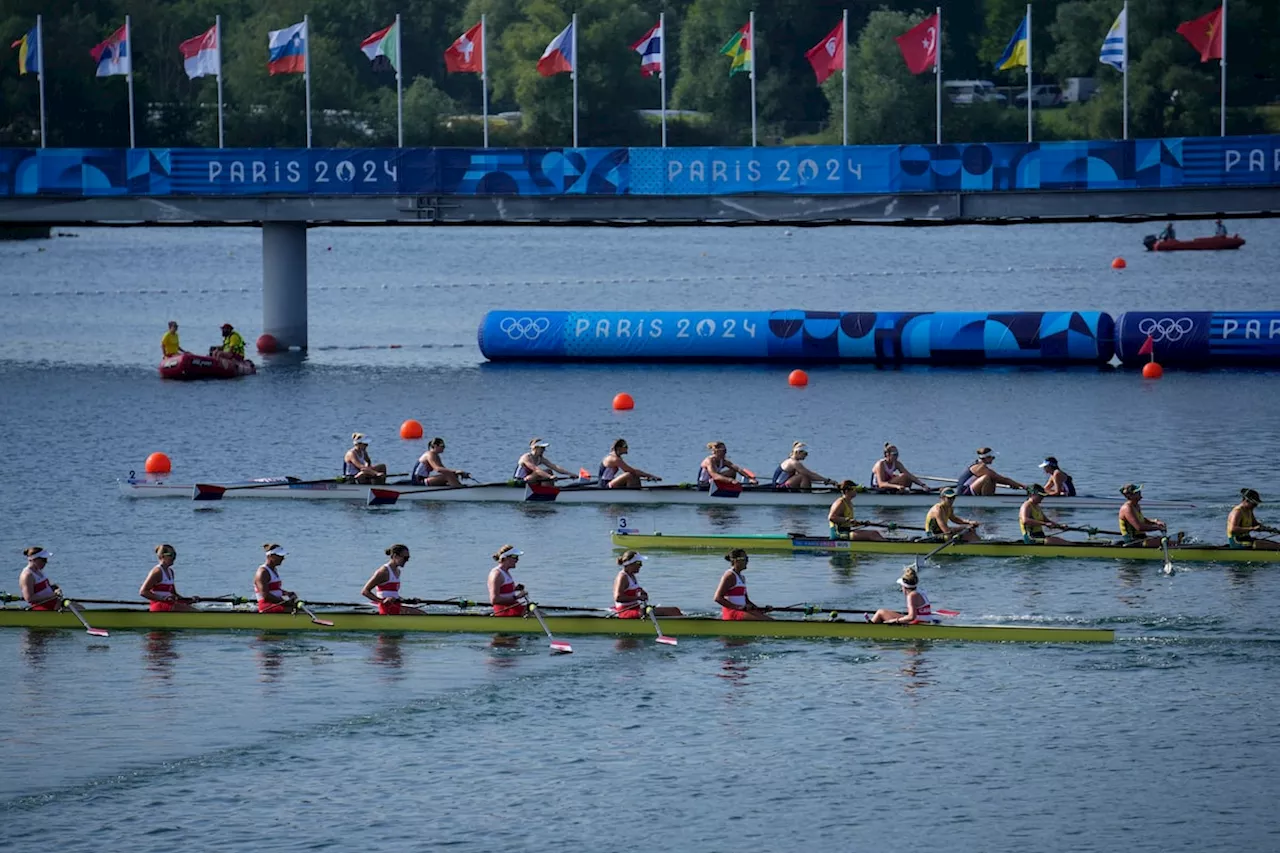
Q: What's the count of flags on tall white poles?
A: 14